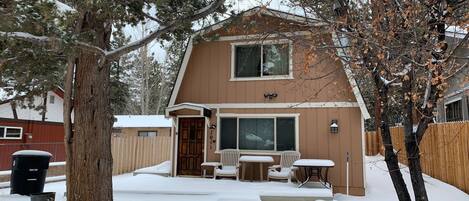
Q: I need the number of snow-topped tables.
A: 2